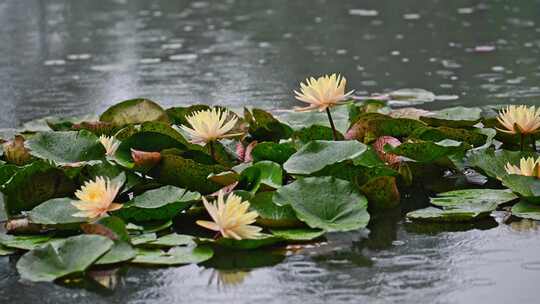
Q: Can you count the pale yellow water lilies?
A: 7